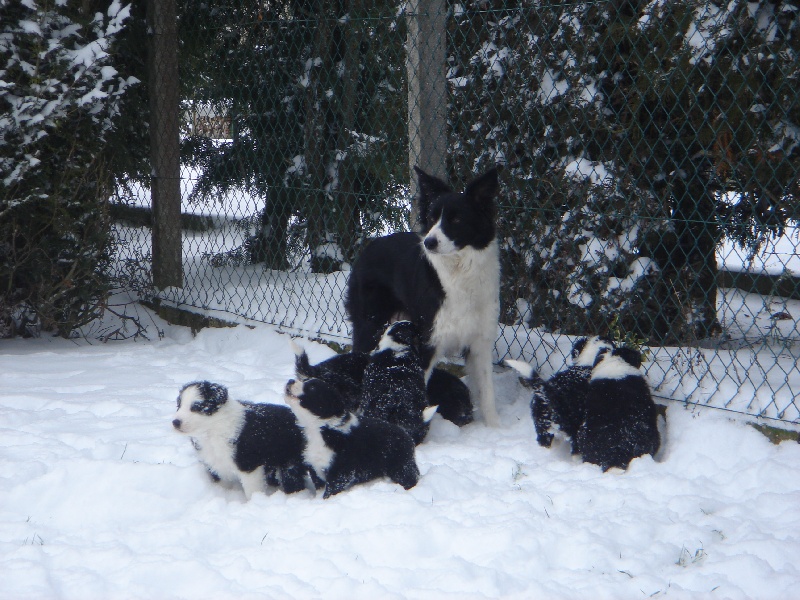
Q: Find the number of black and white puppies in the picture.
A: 7